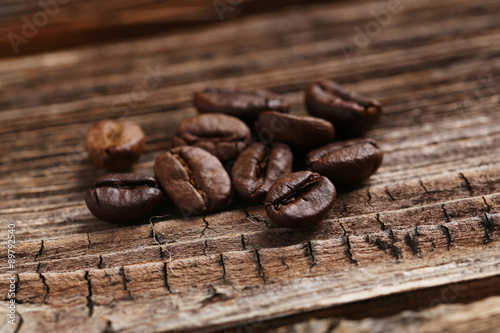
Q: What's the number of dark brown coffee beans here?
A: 9